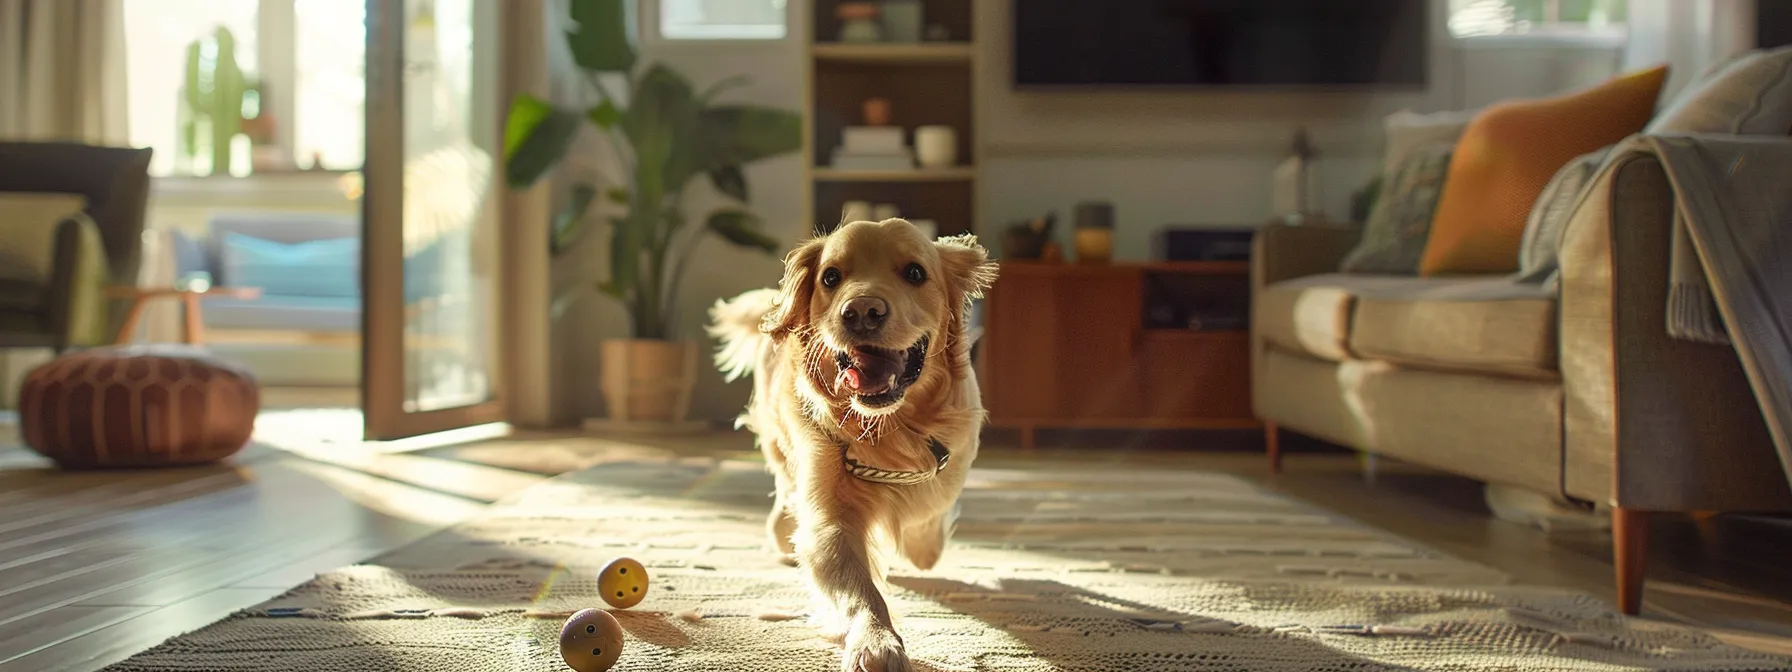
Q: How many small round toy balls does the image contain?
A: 2